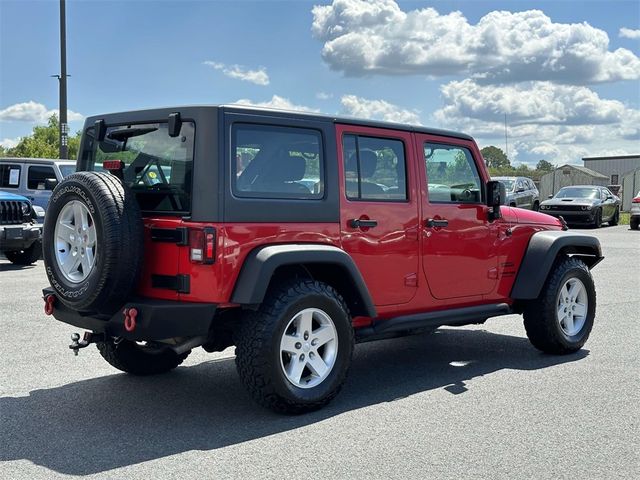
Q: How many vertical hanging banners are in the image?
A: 0